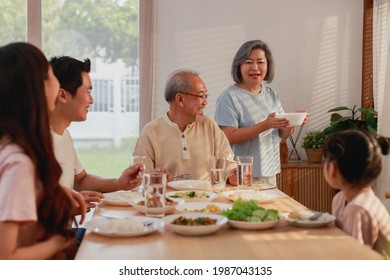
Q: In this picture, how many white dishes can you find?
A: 11